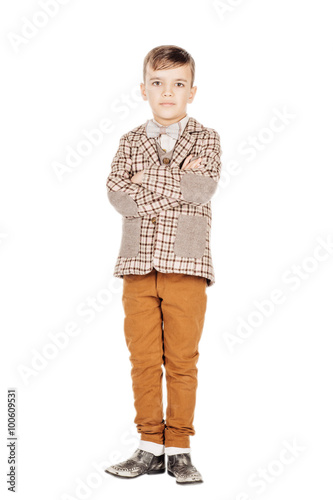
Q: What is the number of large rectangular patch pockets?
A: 2